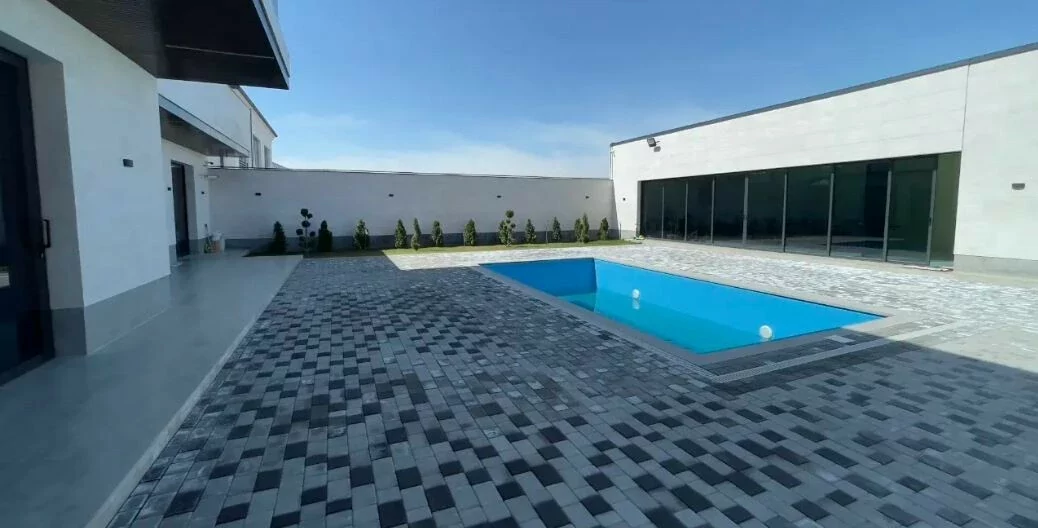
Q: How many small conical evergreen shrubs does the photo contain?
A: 12